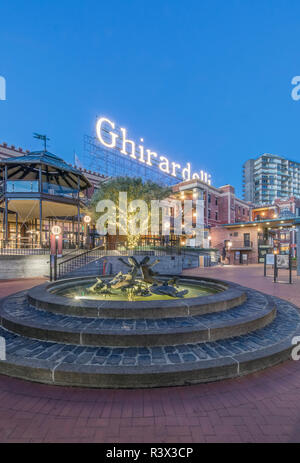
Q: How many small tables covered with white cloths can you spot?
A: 0